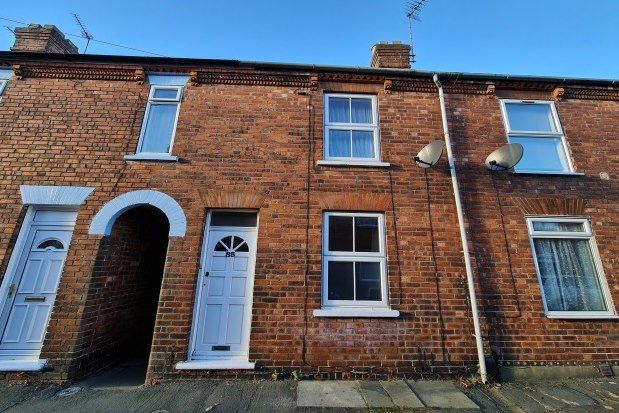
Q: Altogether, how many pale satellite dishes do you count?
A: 2